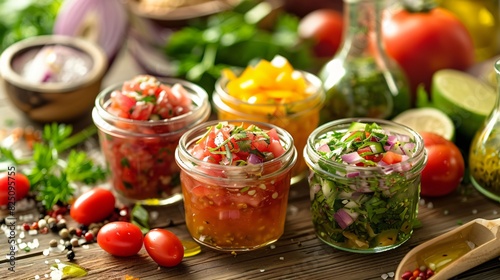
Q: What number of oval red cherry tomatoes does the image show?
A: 4